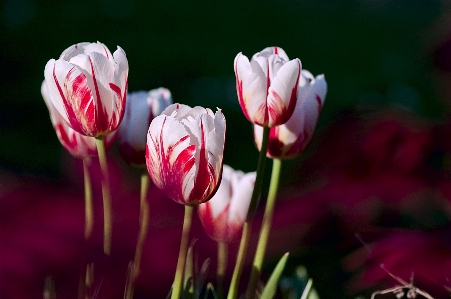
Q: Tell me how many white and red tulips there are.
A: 7